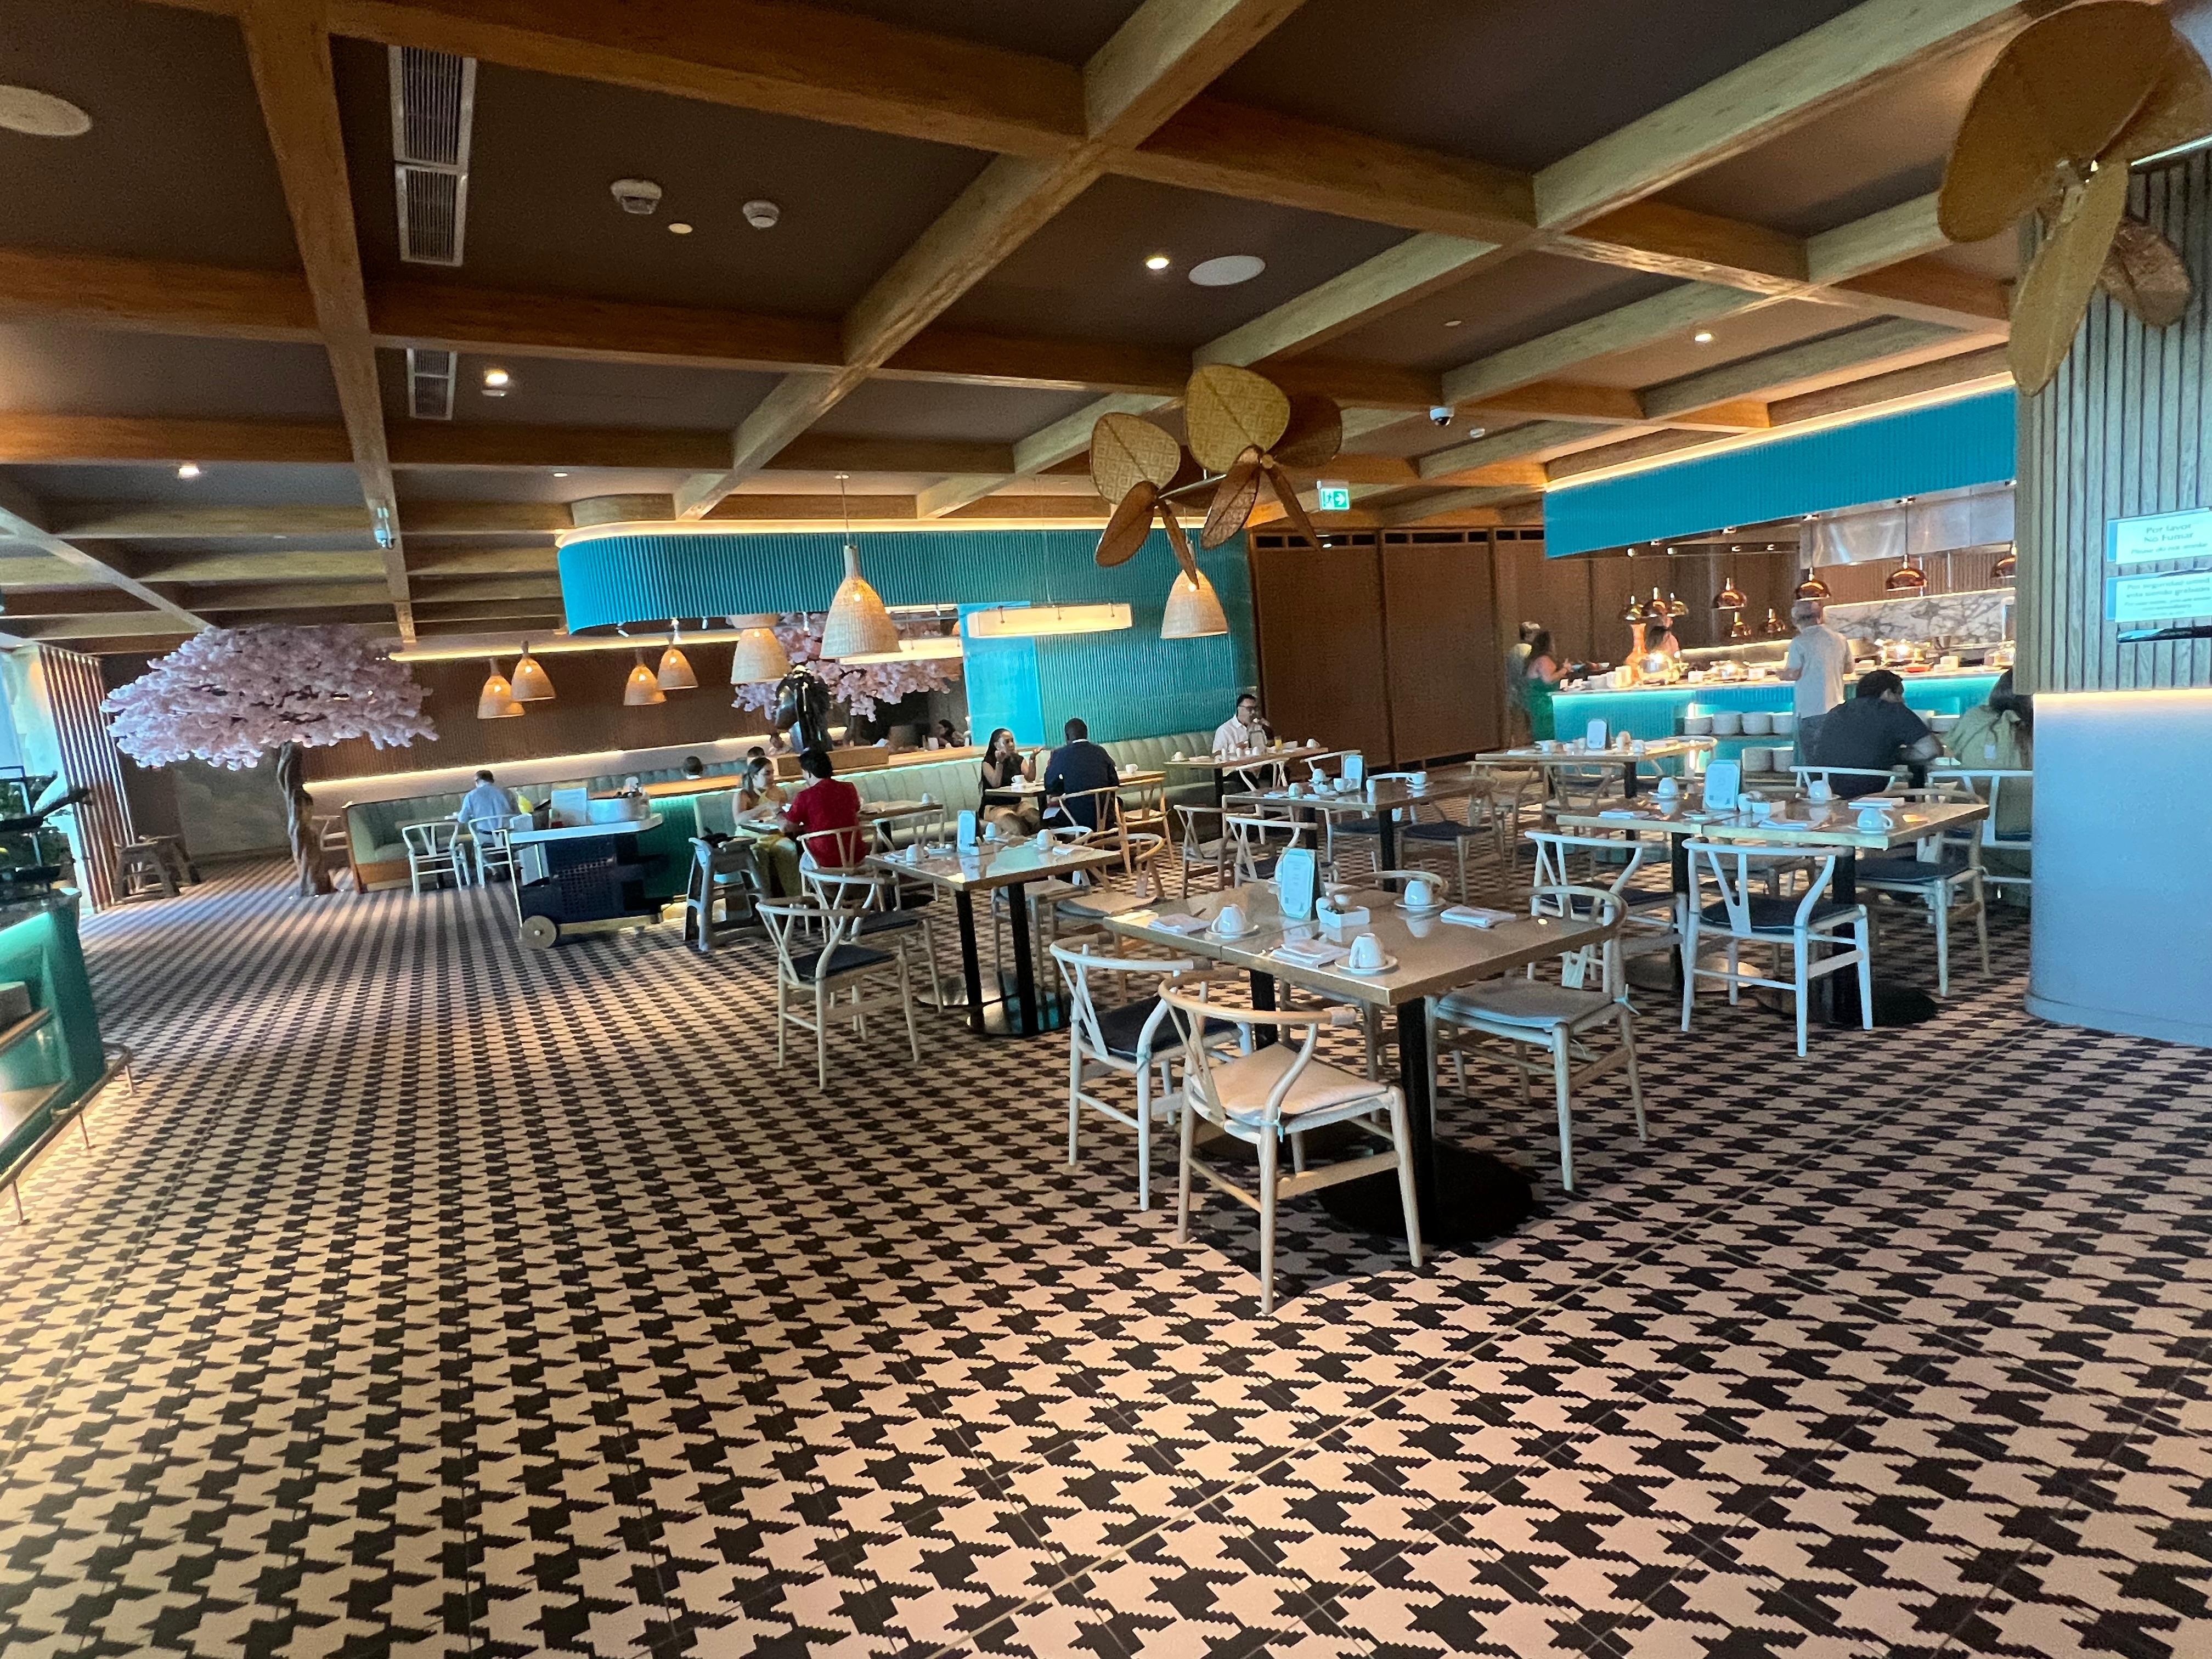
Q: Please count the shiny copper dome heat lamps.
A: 9